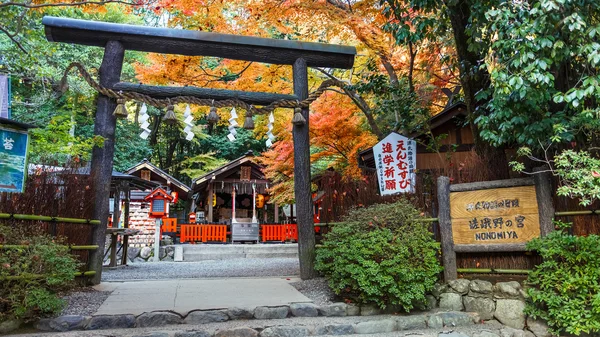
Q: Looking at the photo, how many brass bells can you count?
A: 5